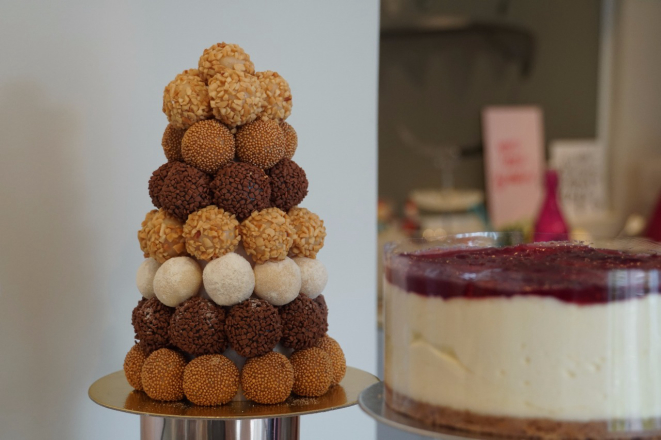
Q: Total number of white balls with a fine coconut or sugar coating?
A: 5